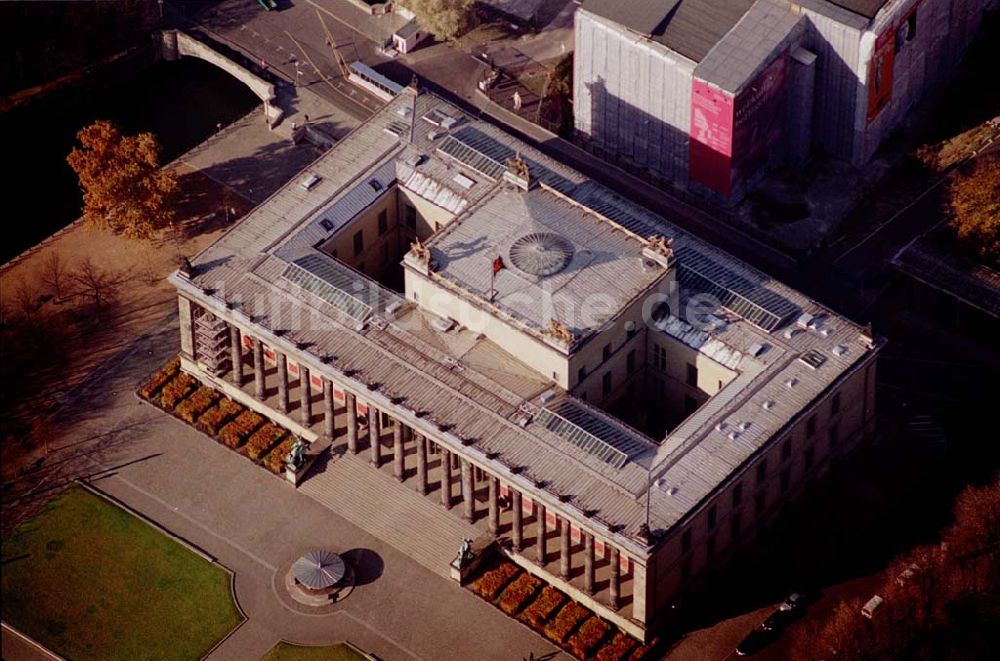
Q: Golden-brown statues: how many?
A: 4